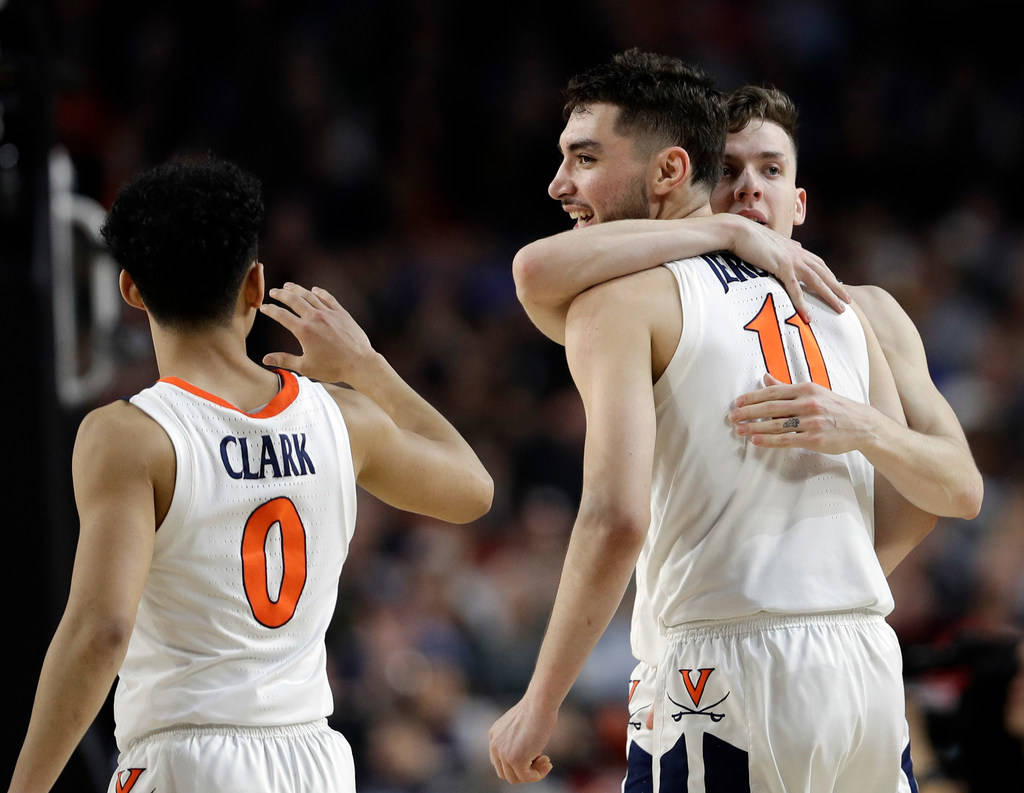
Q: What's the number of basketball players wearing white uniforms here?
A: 3